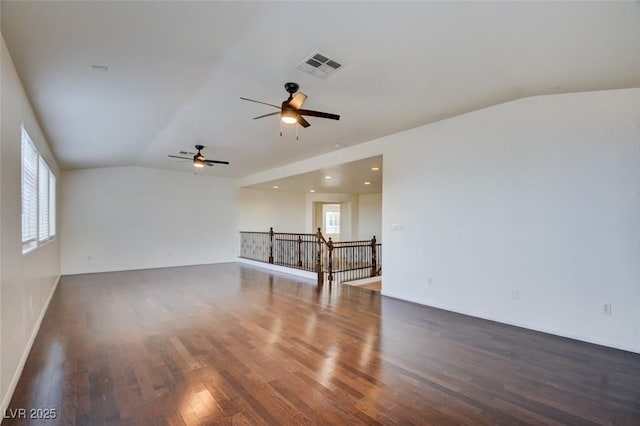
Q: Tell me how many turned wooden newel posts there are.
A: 5